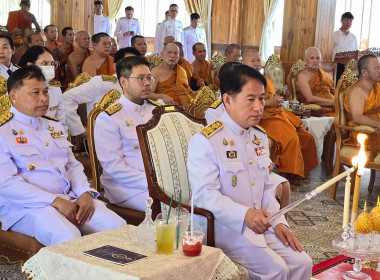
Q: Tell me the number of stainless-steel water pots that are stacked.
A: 0